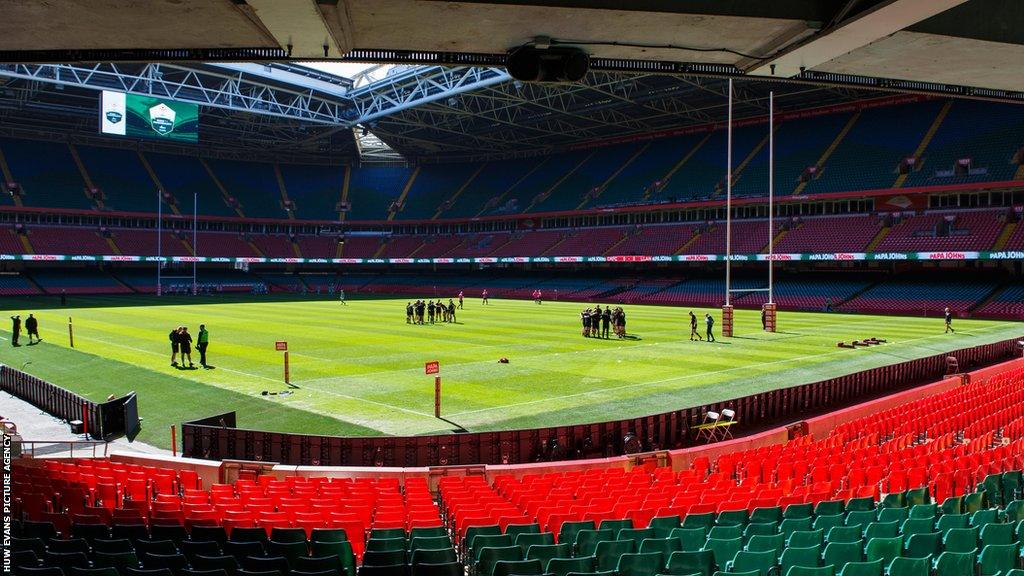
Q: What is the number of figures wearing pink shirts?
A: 4